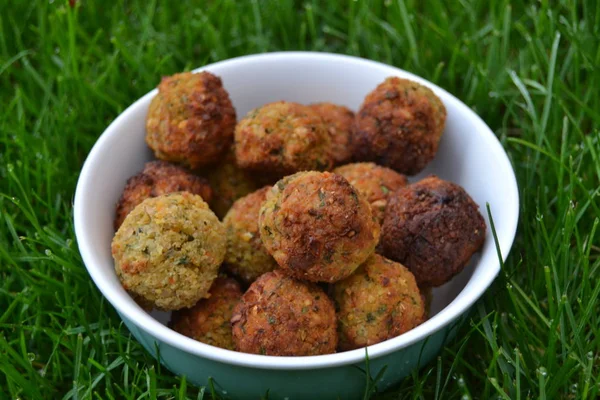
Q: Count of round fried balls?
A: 14